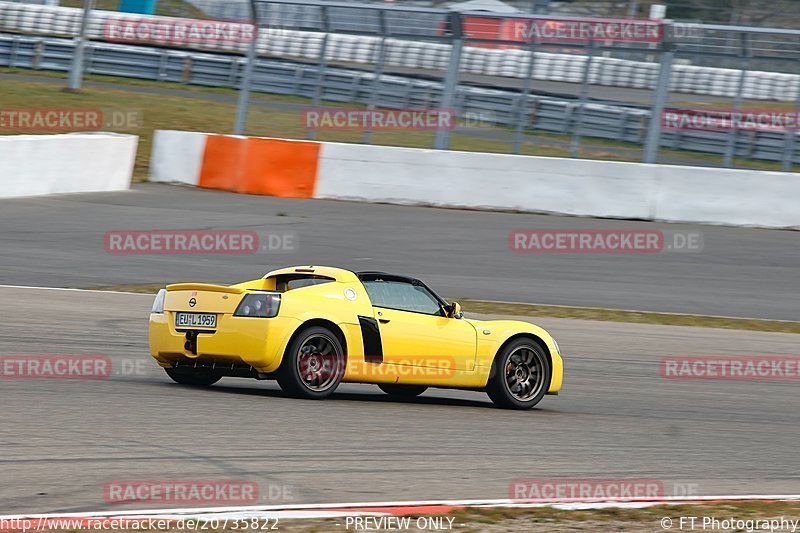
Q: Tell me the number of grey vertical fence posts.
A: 10